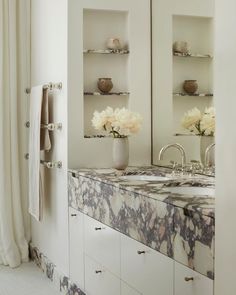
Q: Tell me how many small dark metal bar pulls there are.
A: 5